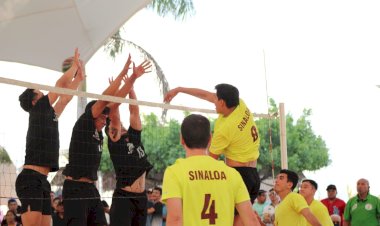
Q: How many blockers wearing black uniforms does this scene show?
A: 3